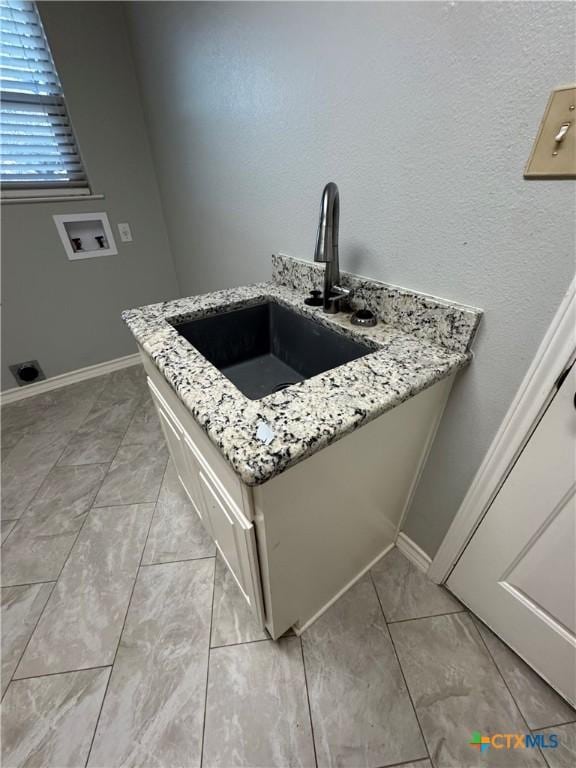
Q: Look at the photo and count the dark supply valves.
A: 2